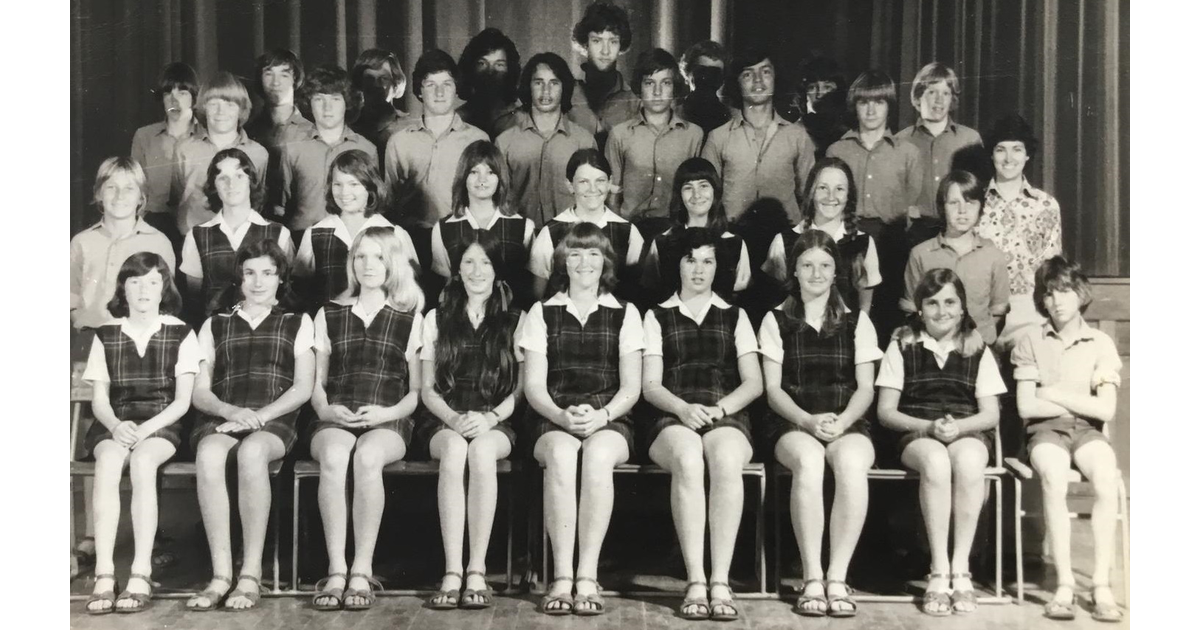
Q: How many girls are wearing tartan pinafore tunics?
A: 14